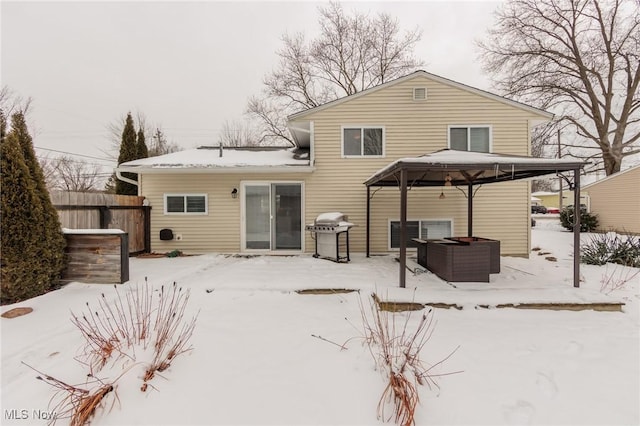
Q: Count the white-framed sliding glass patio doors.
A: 1